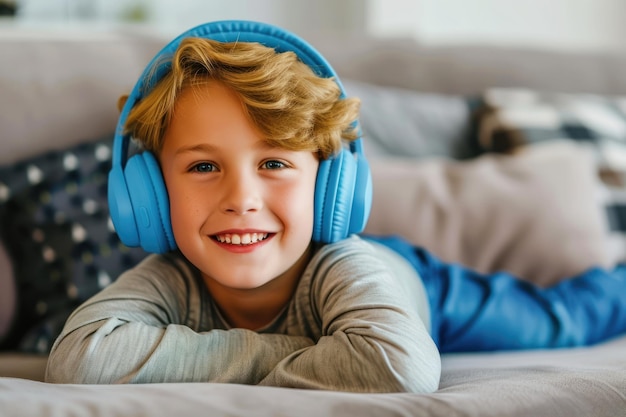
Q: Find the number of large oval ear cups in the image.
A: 2